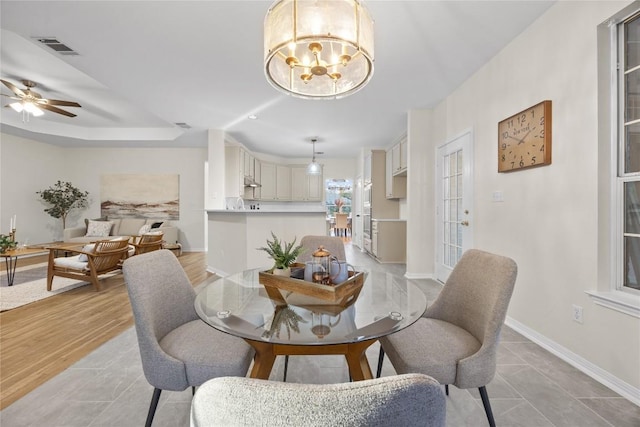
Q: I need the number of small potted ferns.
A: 1